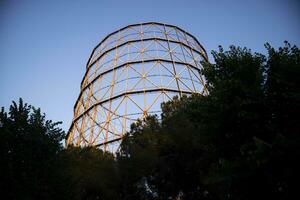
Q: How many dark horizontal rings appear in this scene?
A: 5